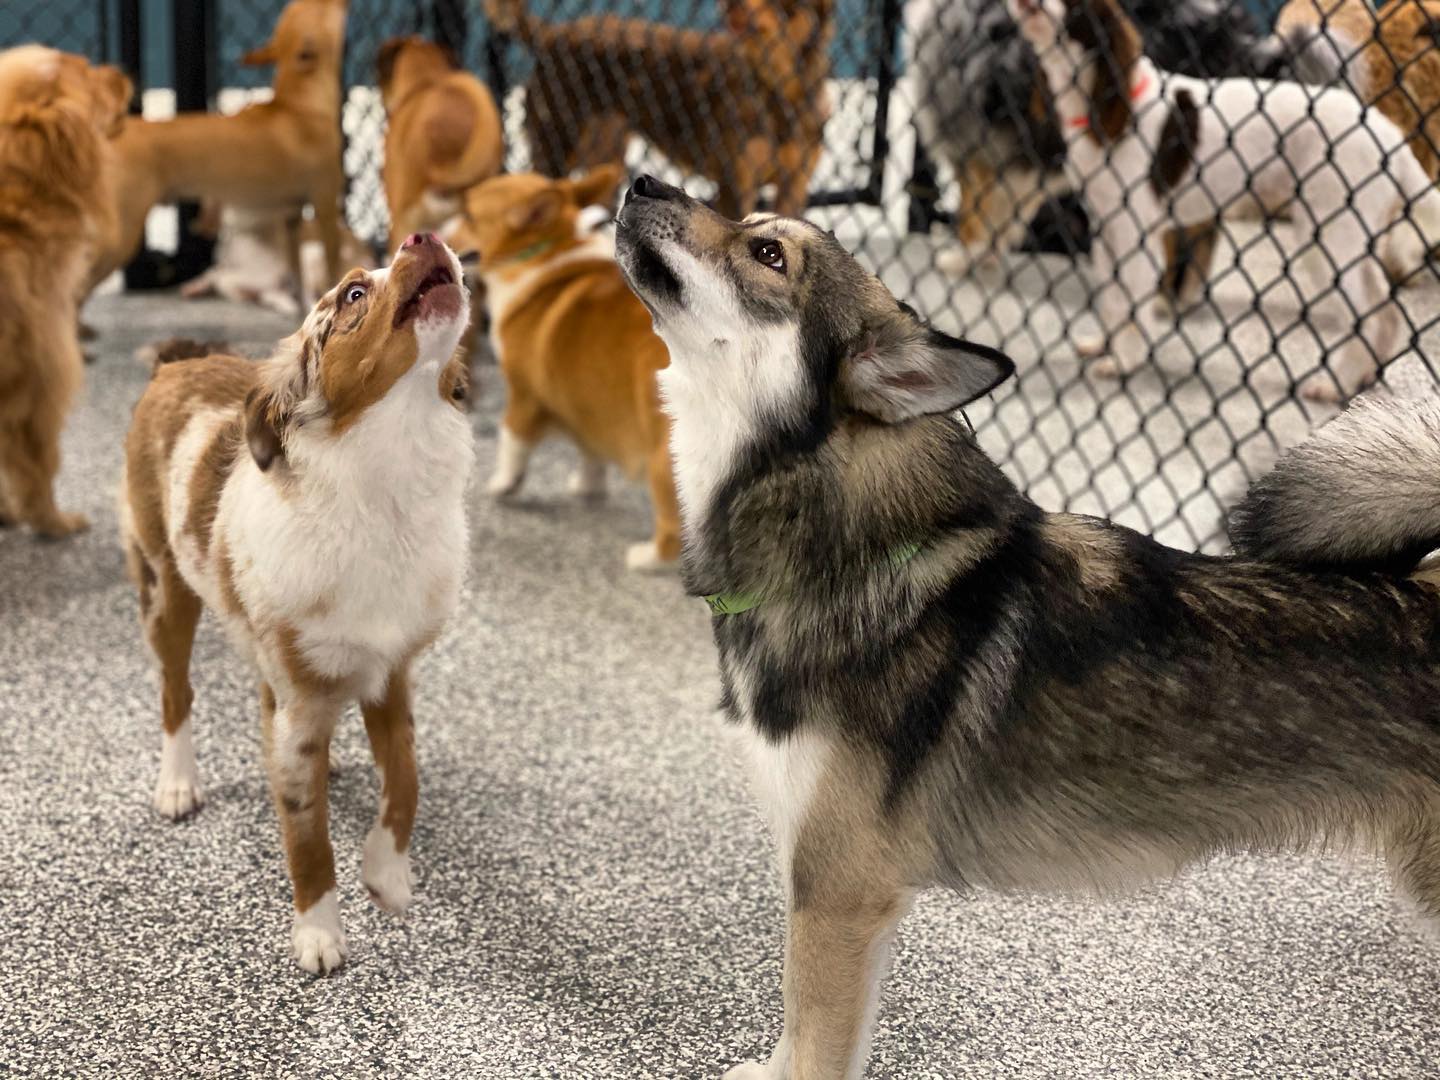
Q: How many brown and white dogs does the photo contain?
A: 3